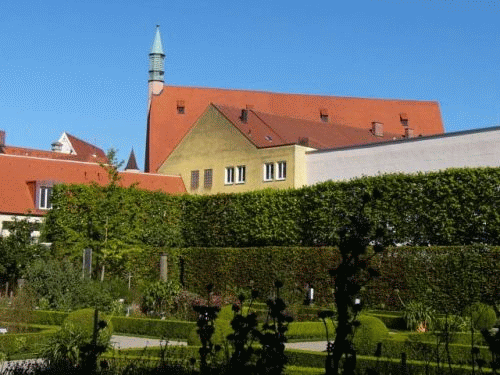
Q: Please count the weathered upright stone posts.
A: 2